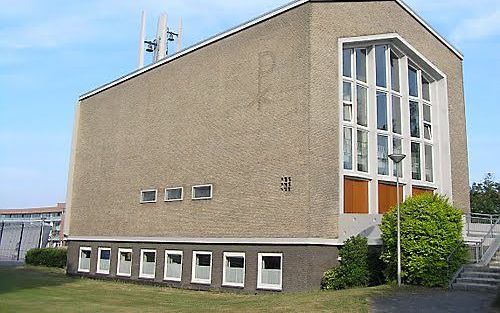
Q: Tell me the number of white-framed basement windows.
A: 8